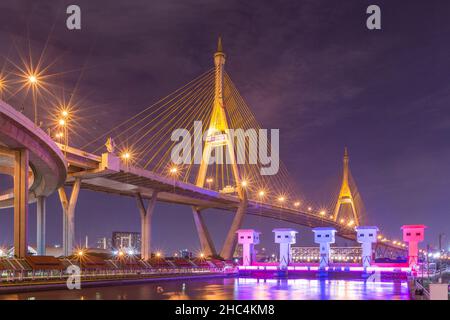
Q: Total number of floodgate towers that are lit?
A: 5